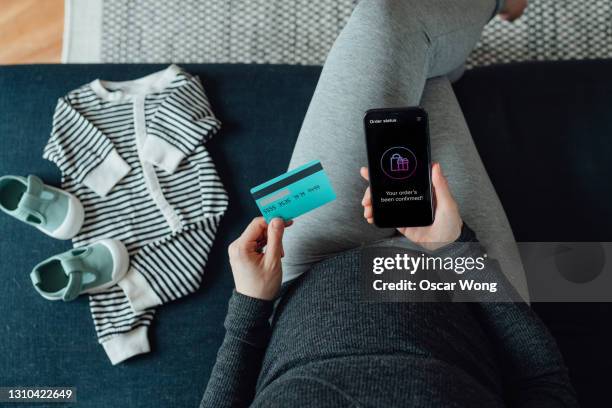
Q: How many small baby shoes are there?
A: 2